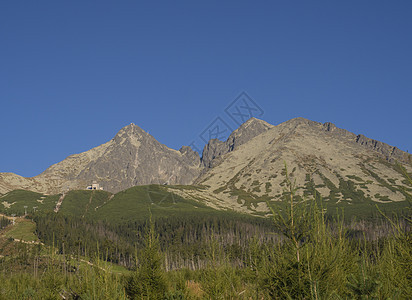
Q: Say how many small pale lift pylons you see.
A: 3